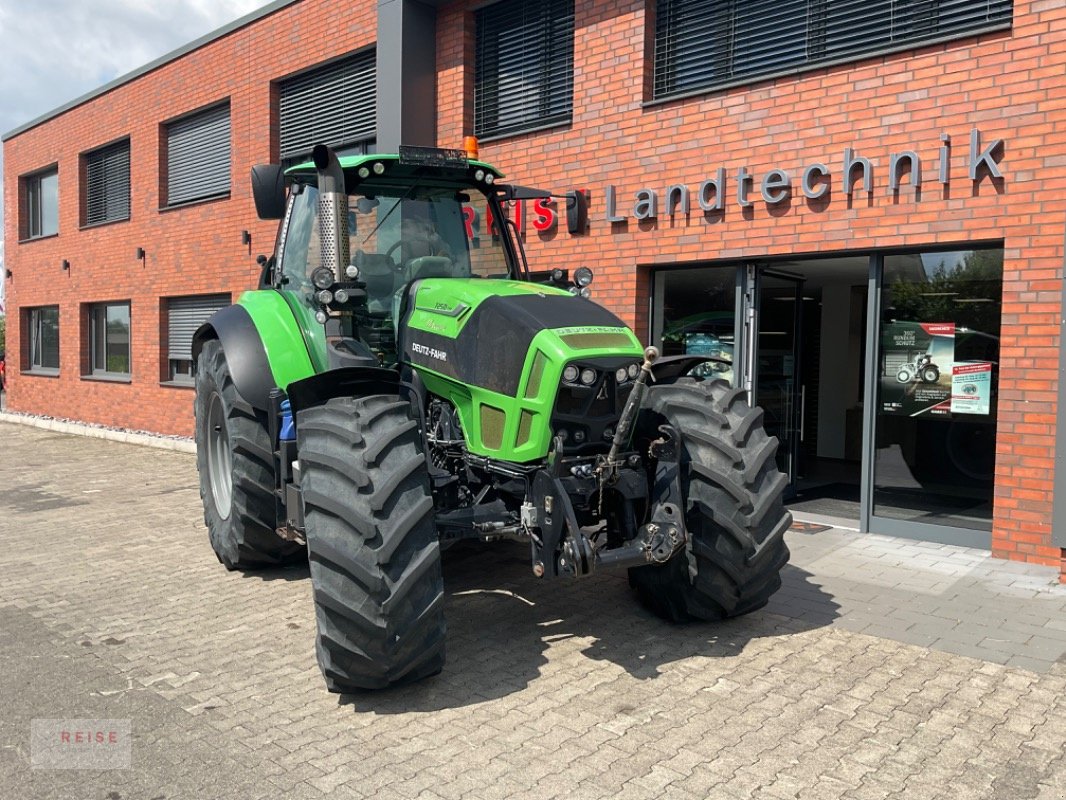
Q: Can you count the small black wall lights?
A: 4